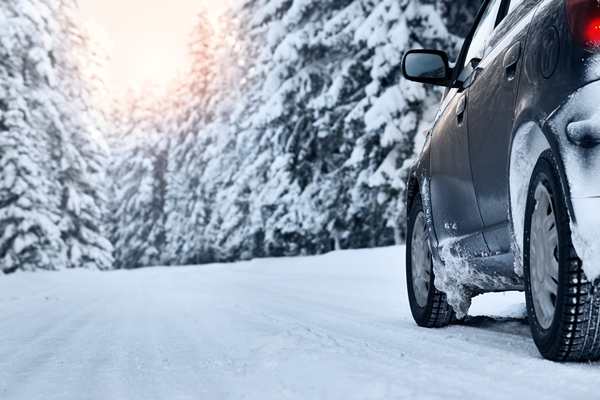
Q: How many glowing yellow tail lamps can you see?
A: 0